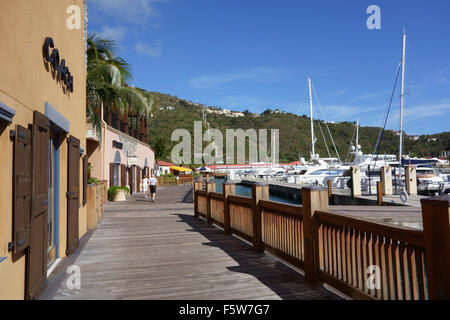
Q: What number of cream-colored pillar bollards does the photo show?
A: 3